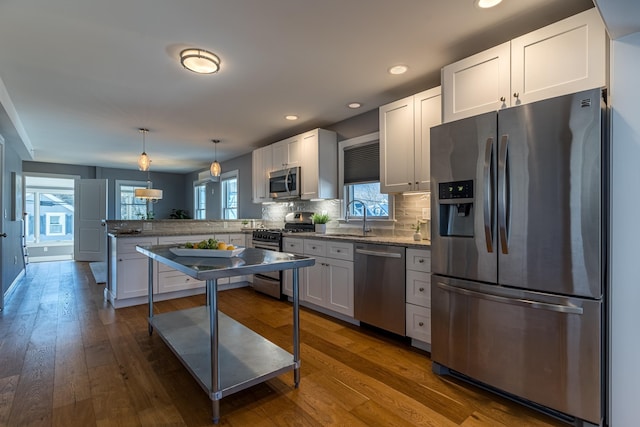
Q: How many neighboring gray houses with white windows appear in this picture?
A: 1